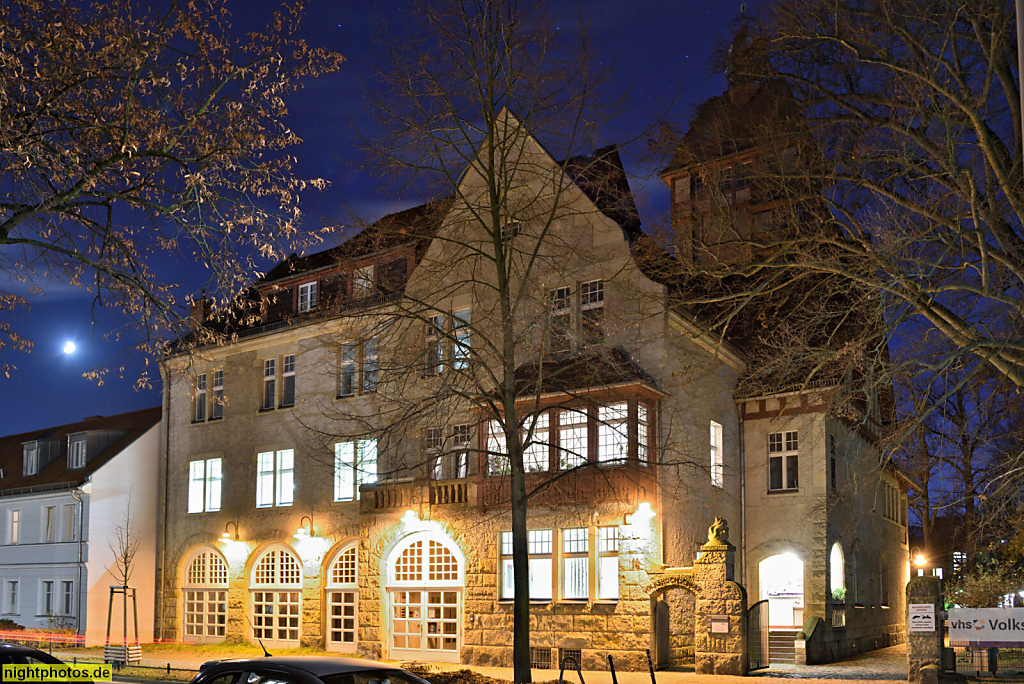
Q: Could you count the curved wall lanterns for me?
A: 5